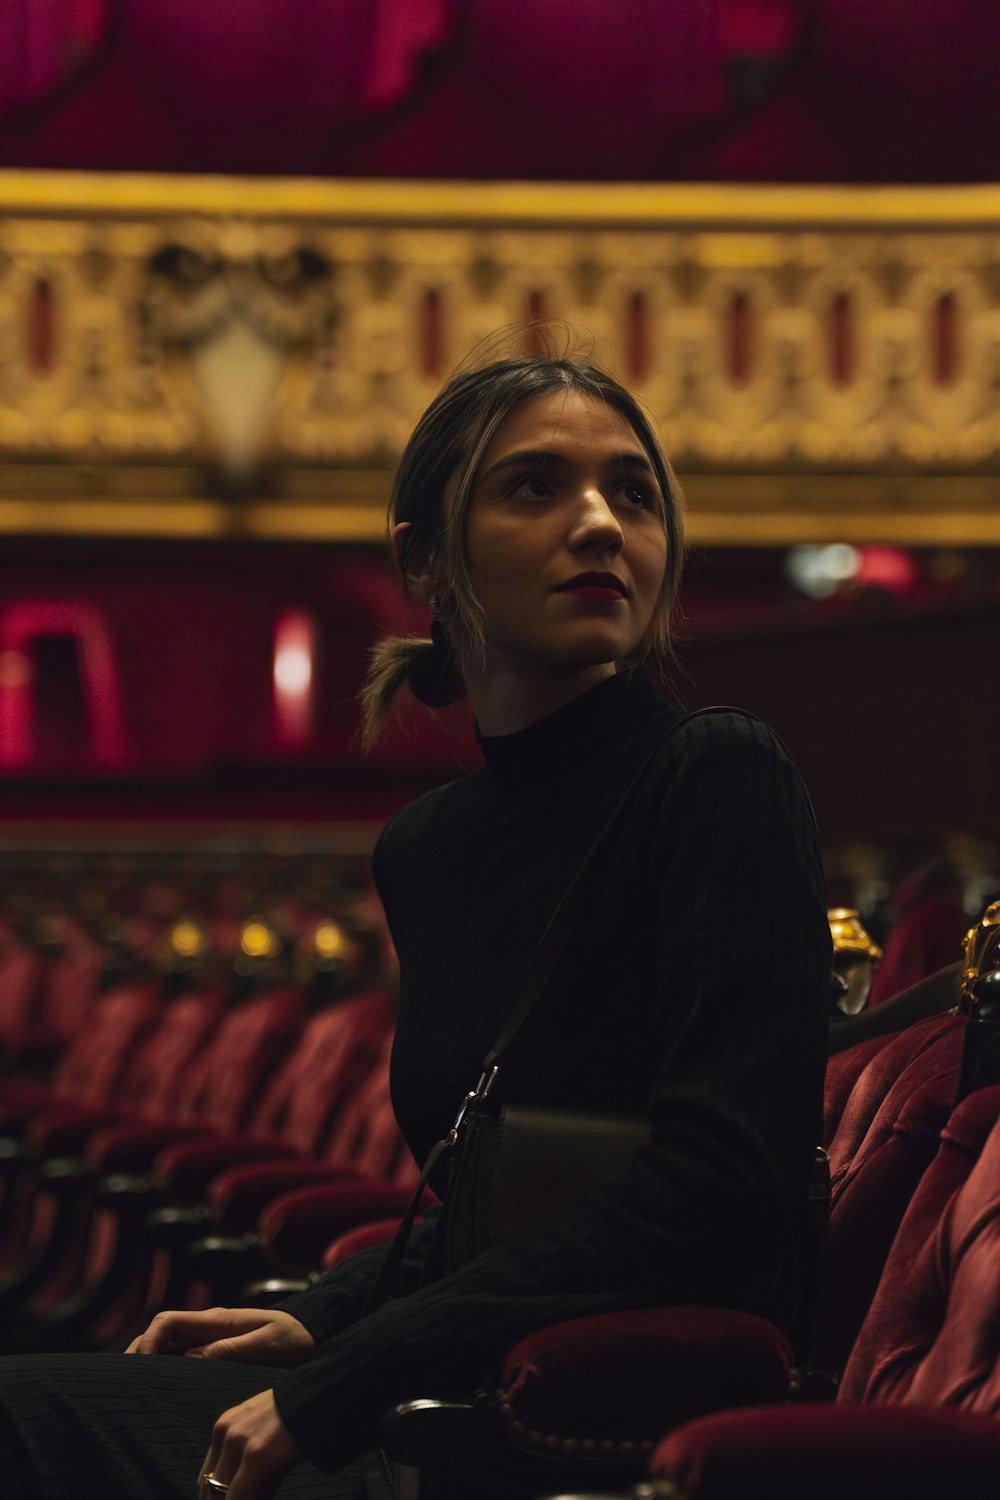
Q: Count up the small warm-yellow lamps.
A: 3